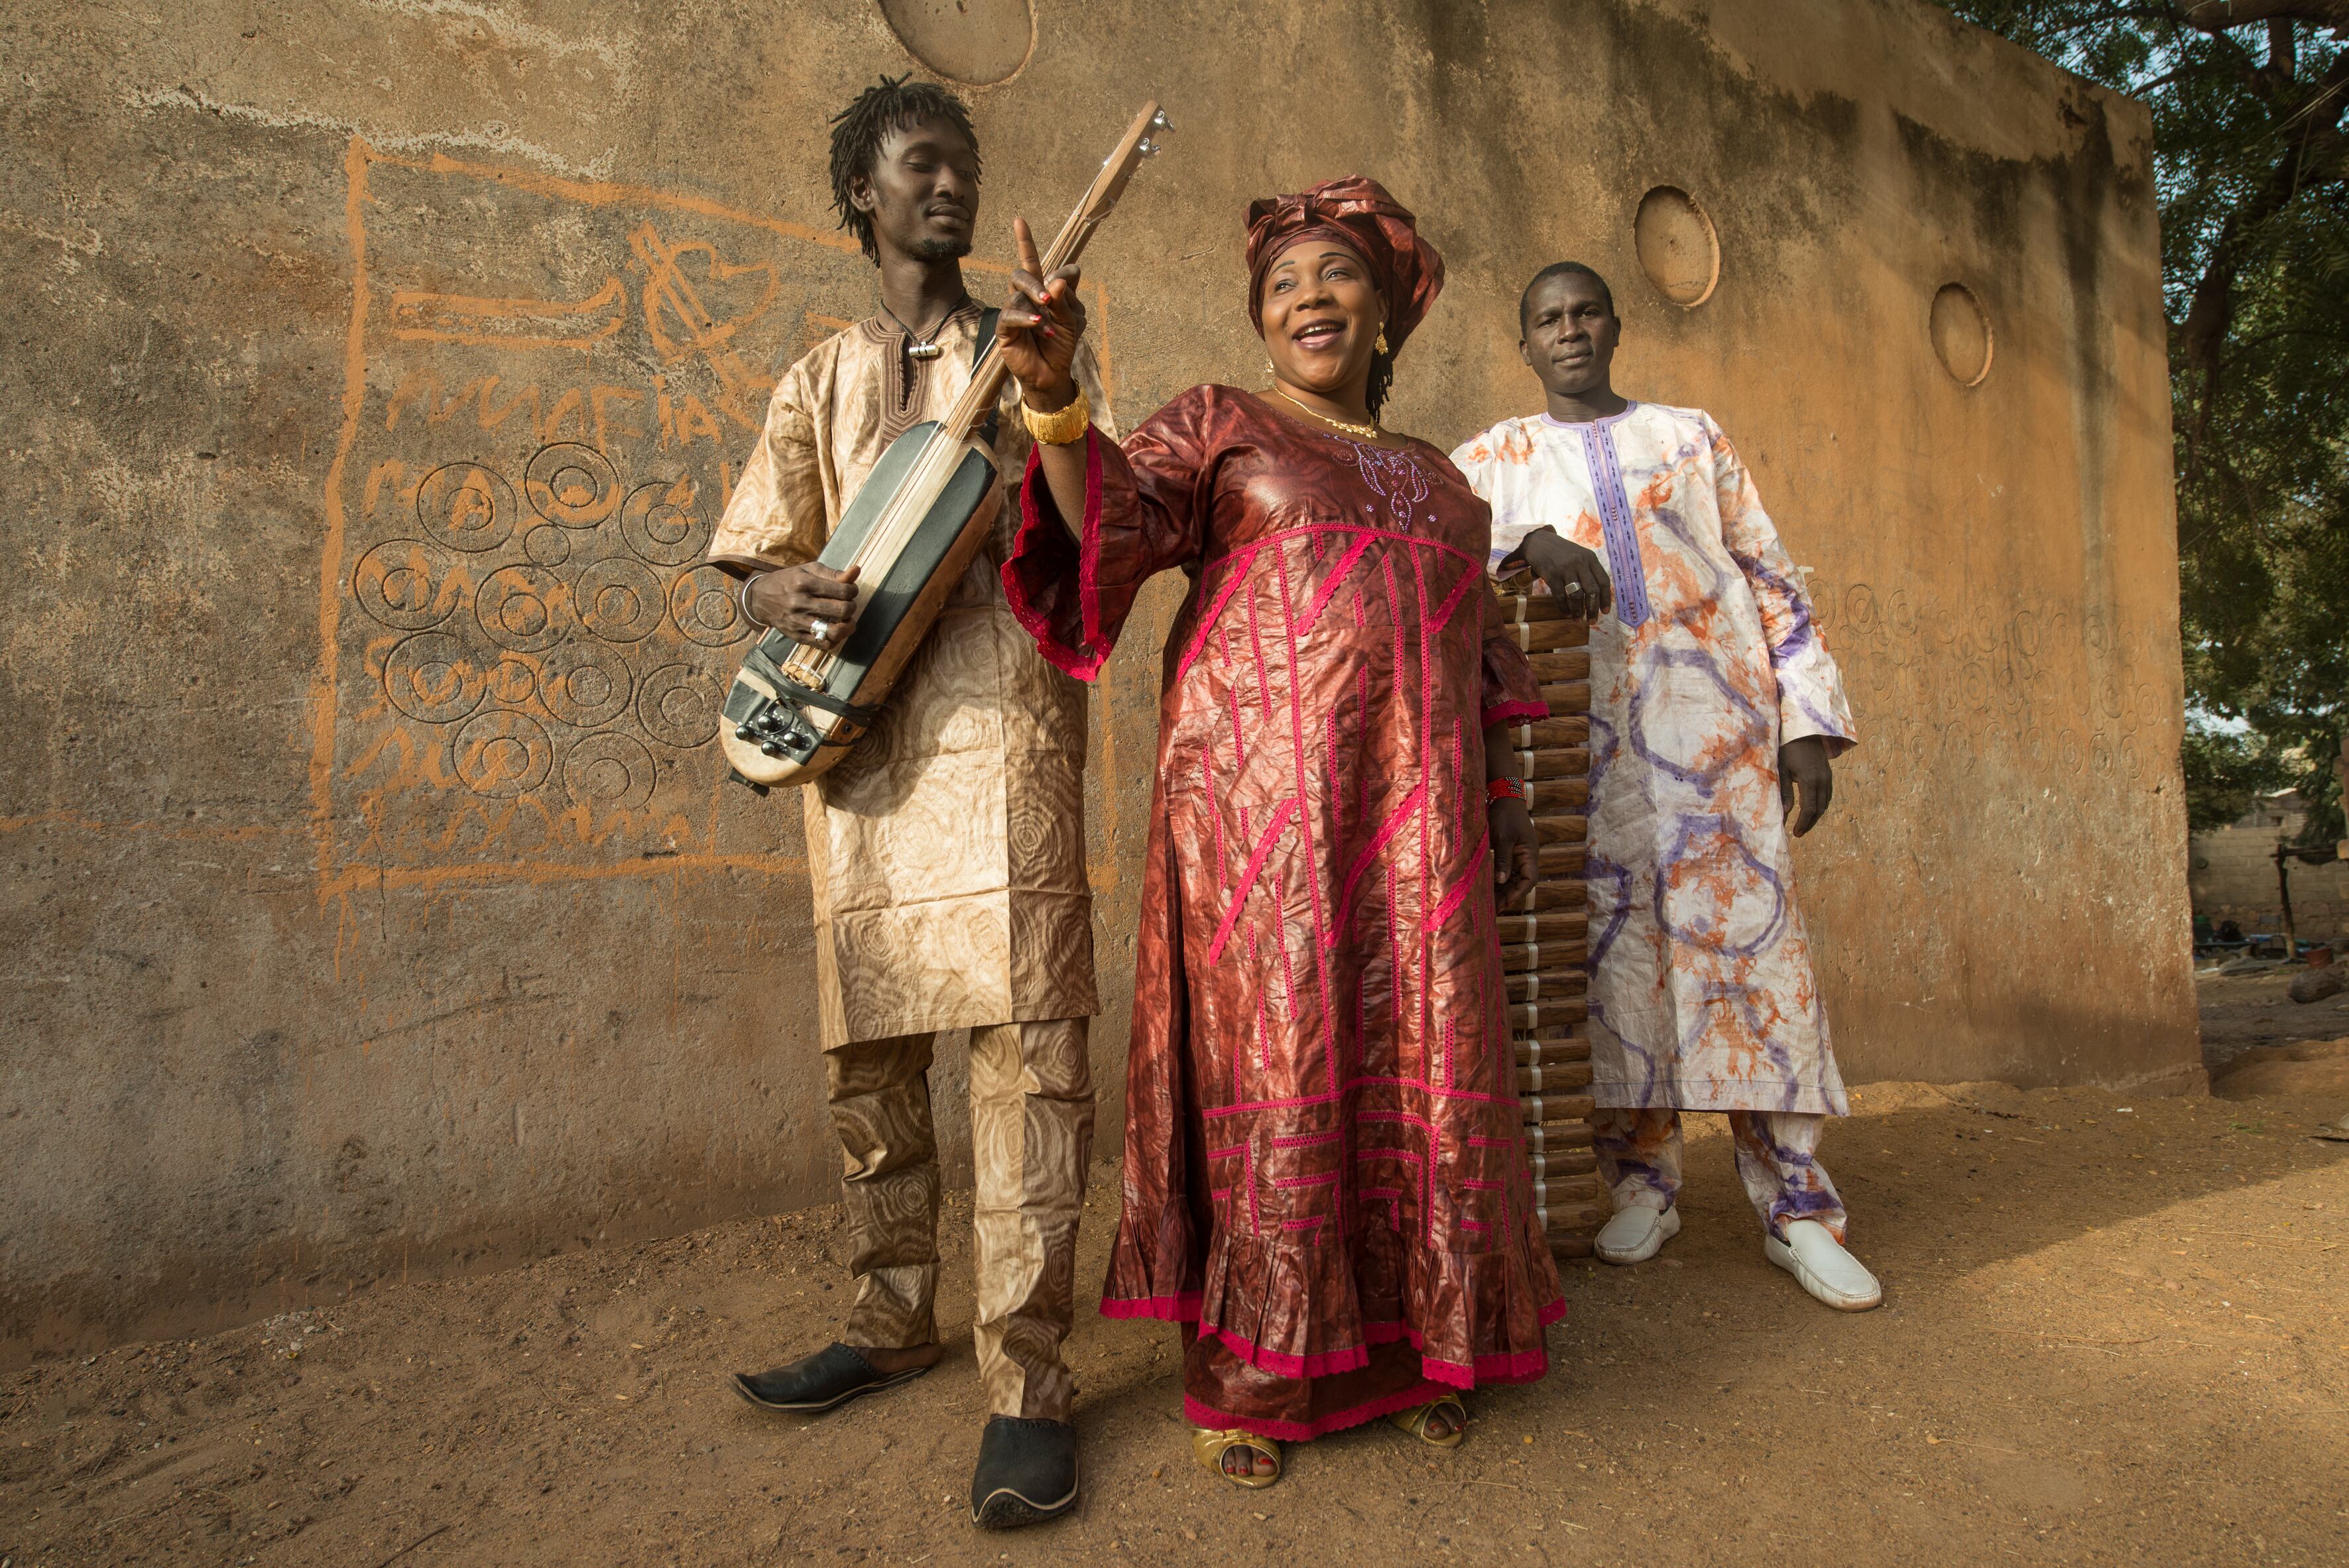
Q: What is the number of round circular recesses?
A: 3